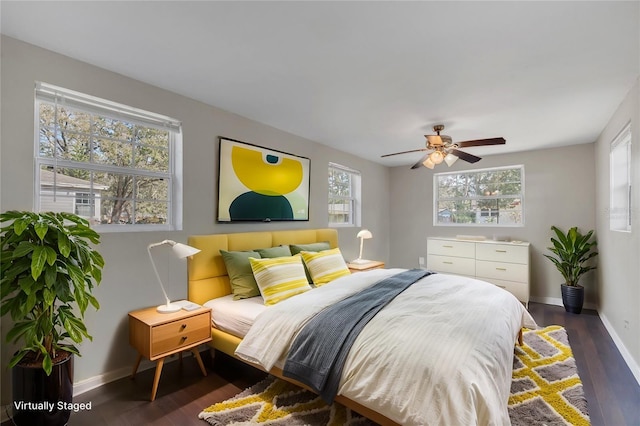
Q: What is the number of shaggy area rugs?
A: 1